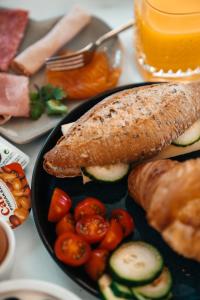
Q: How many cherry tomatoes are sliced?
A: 8